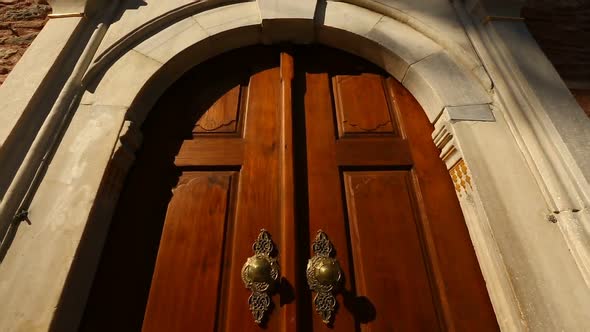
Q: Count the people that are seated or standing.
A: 0